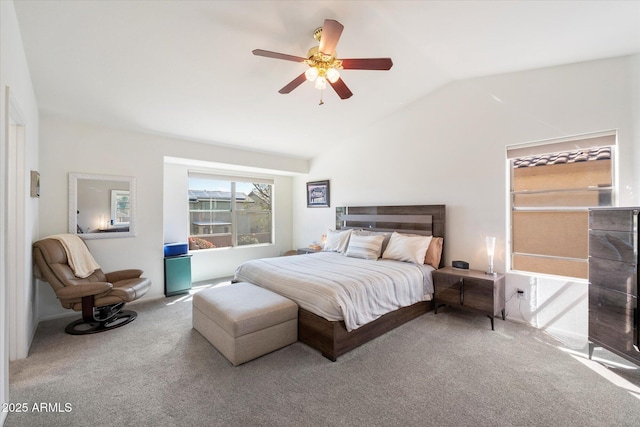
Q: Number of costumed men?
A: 0